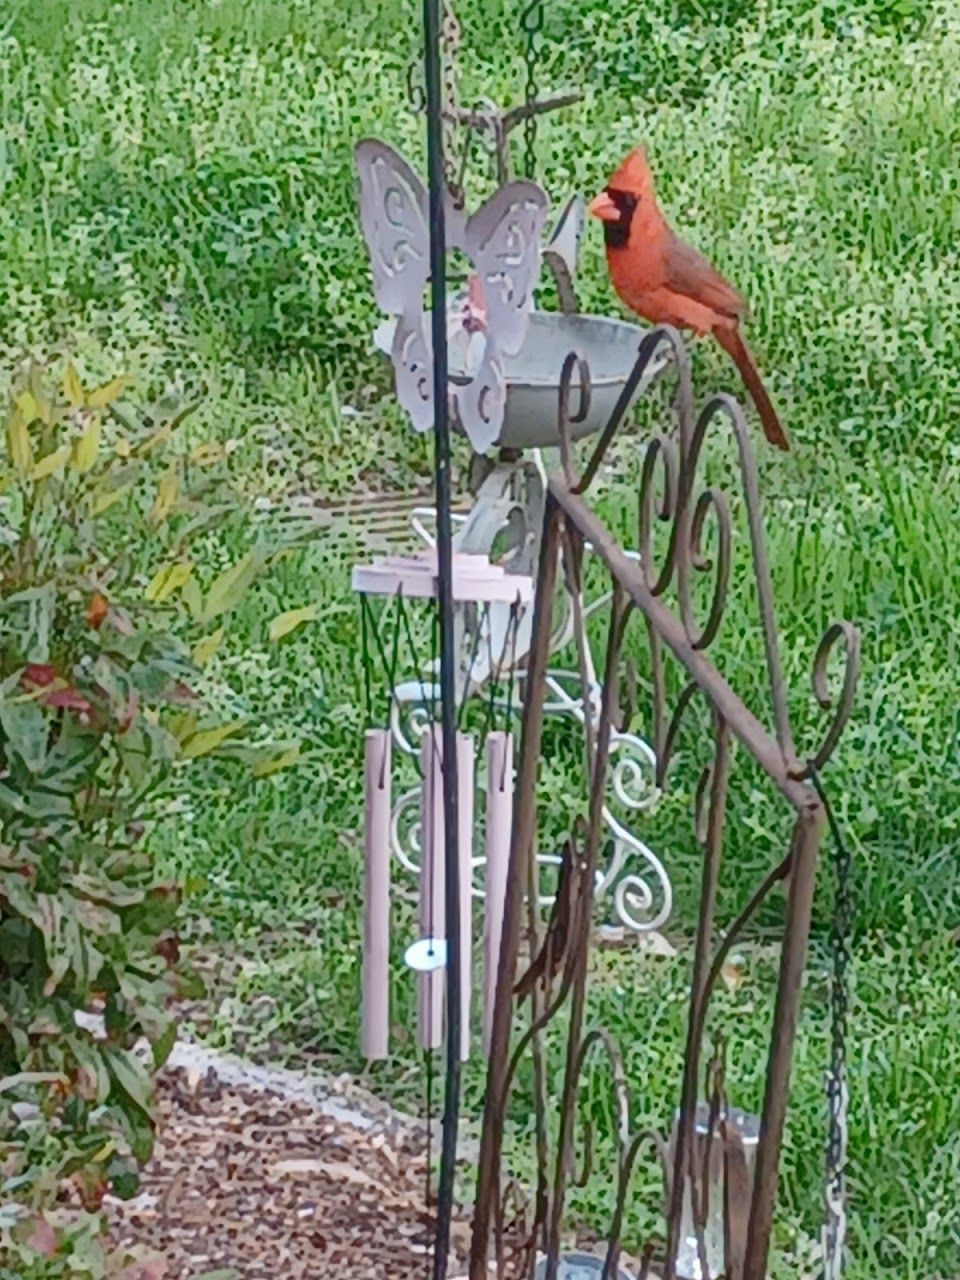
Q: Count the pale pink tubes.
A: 4